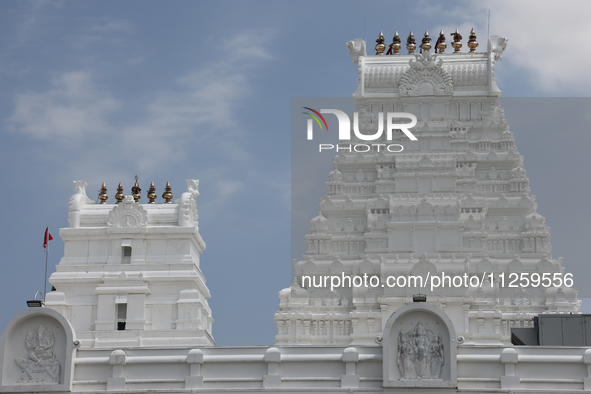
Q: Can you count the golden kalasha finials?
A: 12